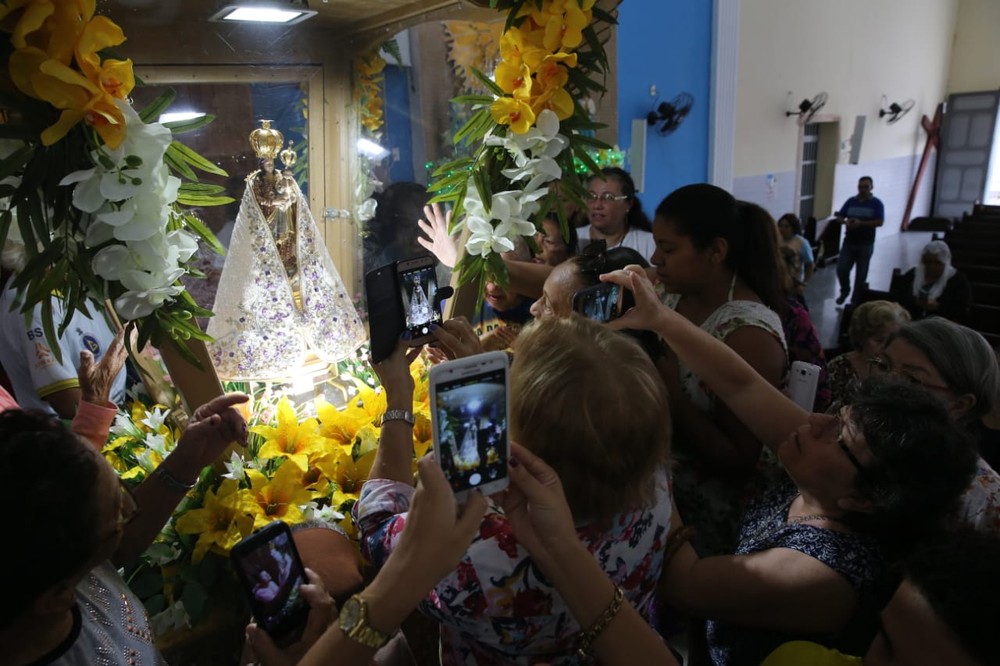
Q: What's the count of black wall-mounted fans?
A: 3